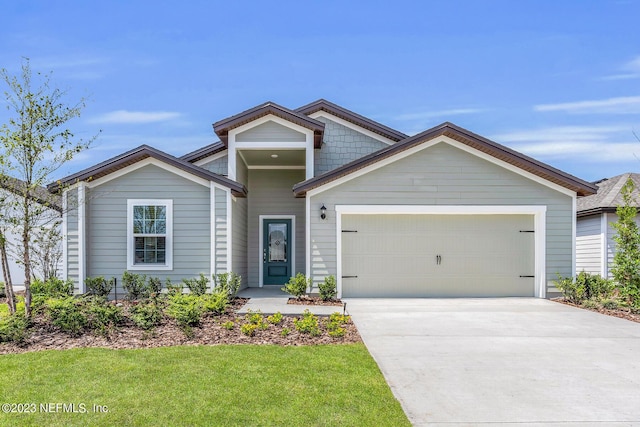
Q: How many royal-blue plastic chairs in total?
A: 0